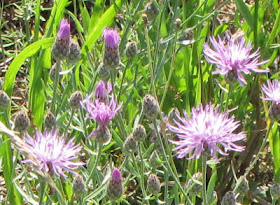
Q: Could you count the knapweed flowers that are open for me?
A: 5